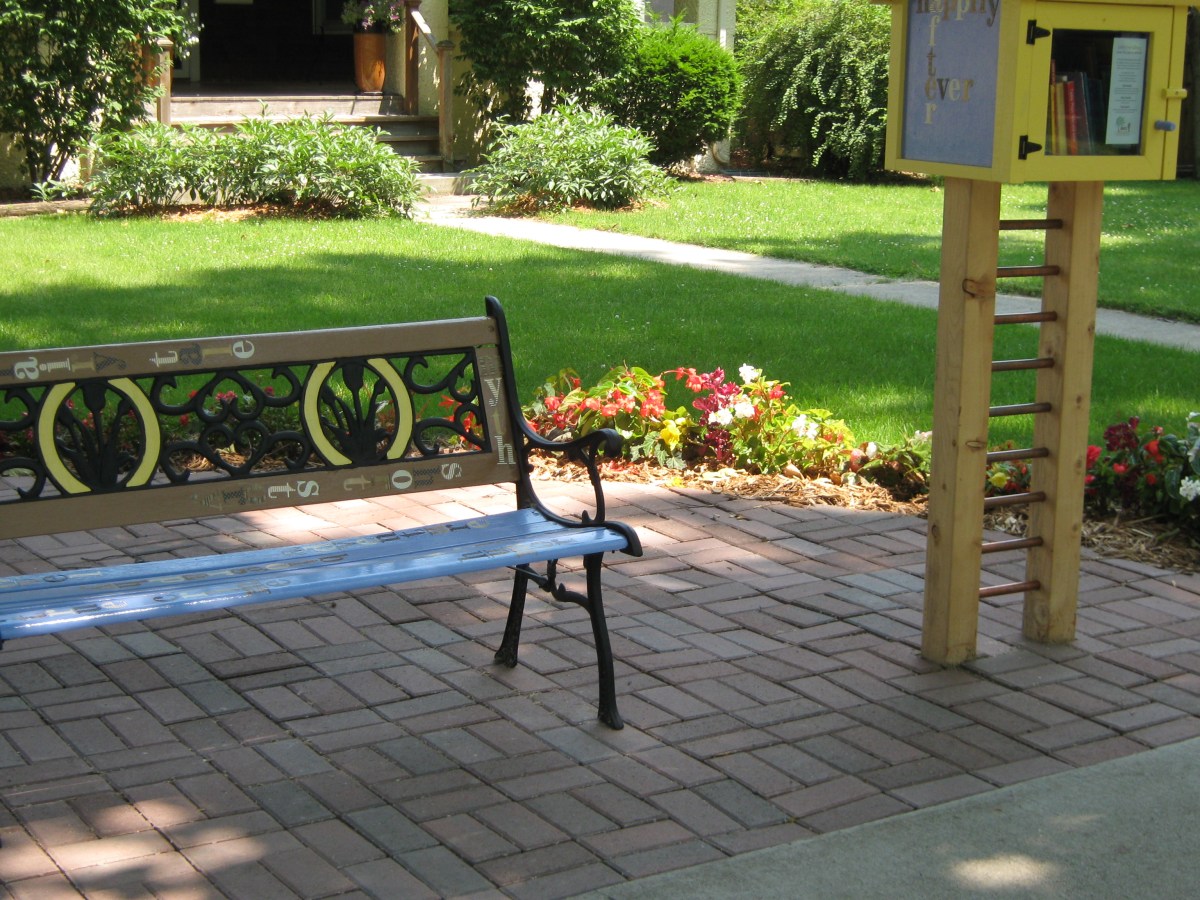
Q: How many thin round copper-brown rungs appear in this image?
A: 9